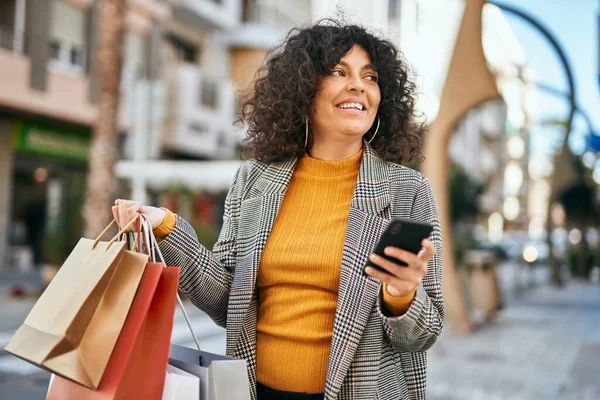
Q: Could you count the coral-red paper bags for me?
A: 1